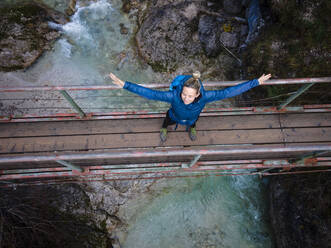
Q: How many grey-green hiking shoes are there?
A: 2